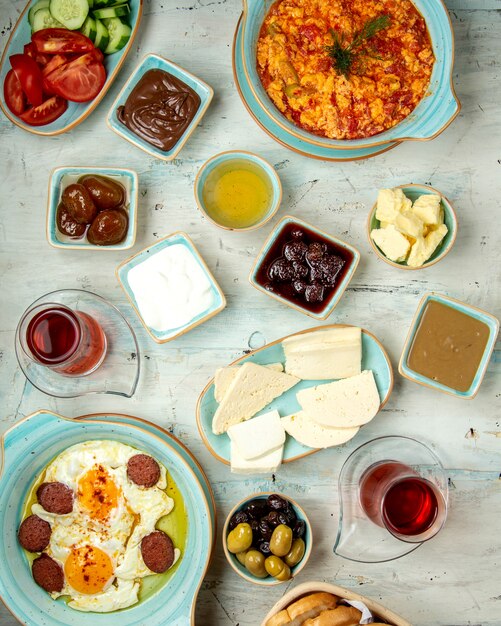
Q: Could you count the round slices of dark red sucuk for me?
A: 5